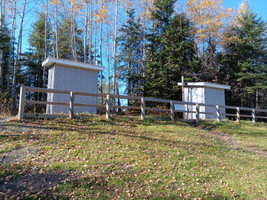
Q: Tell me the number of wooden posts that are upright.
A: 9